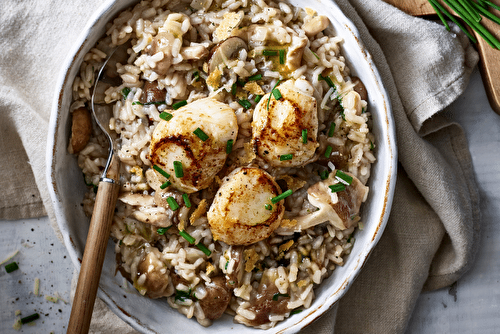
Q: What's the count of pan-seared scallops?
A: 3